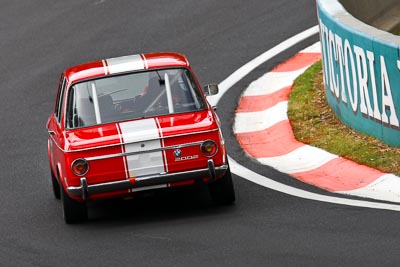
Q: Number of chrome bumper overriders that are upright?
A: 2